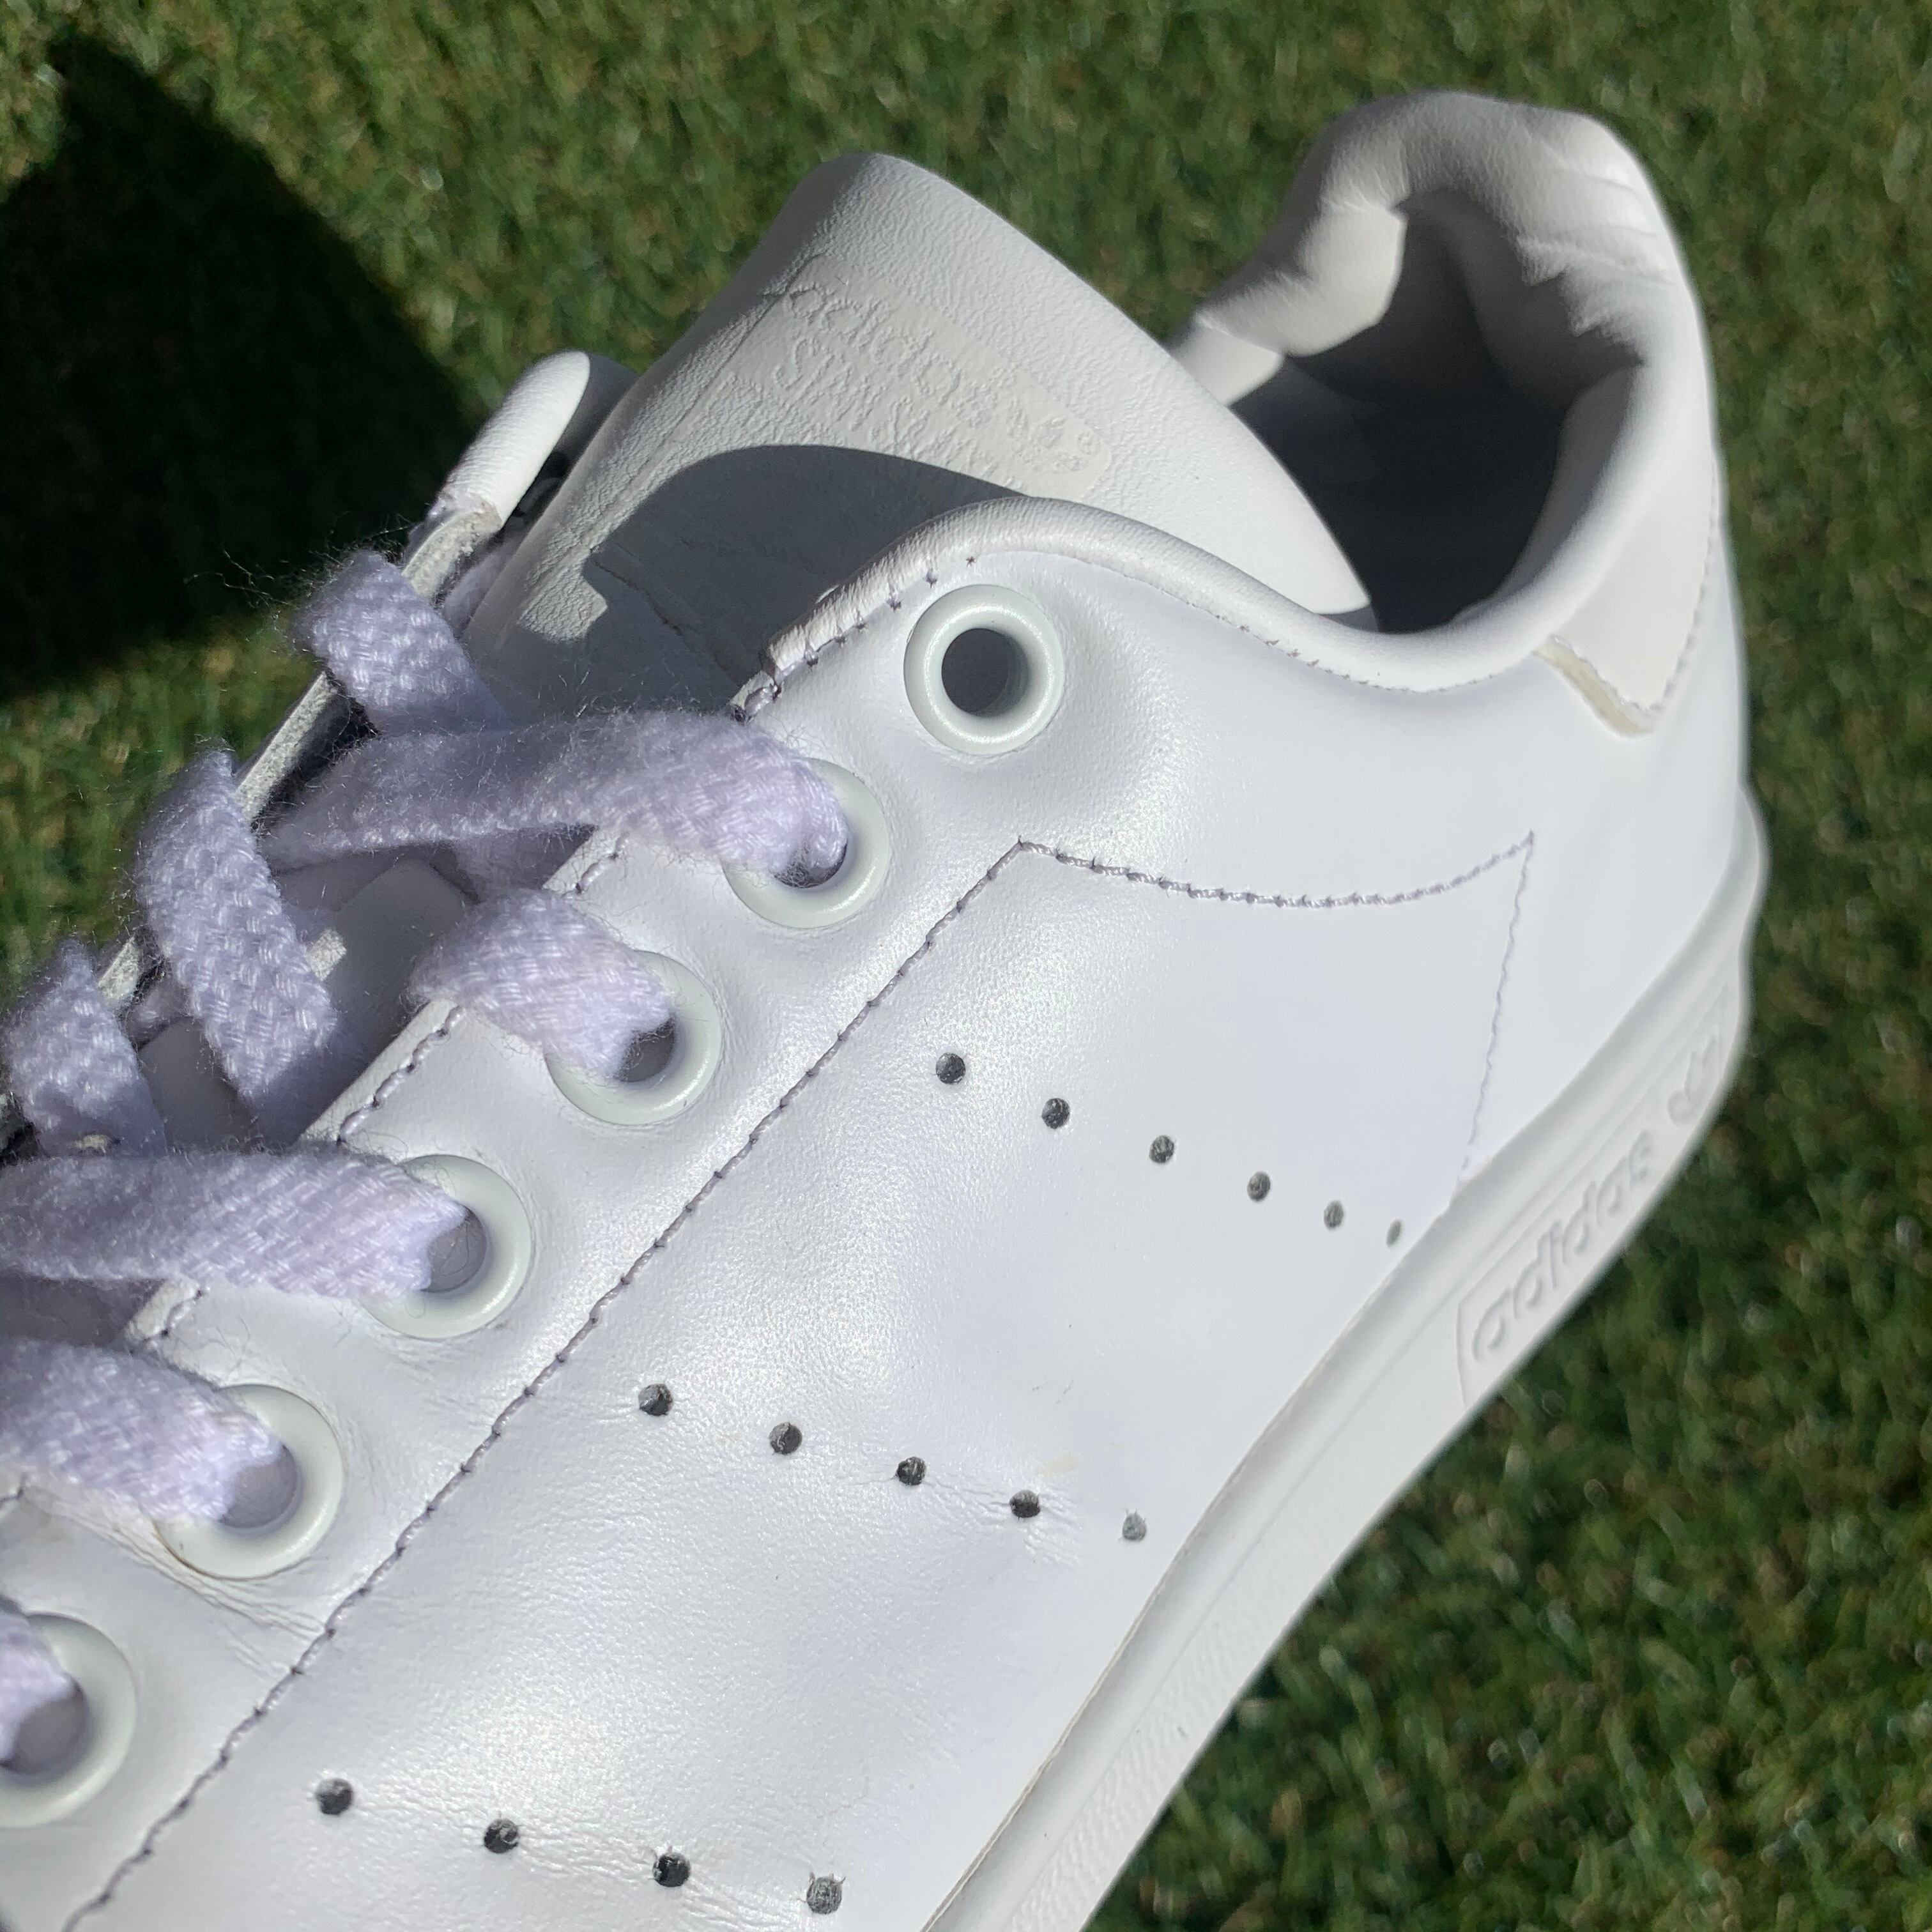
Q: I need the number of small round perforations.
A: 15